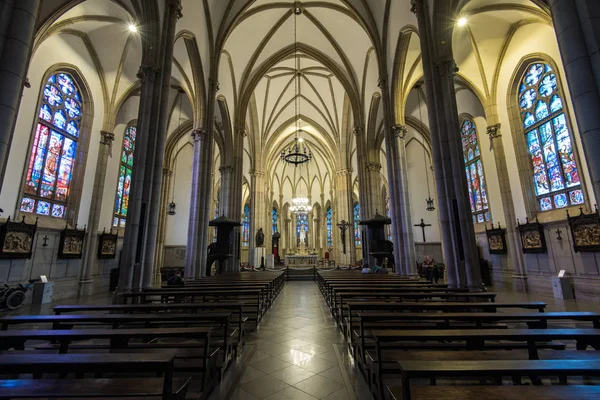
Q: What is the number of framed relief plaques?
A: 6